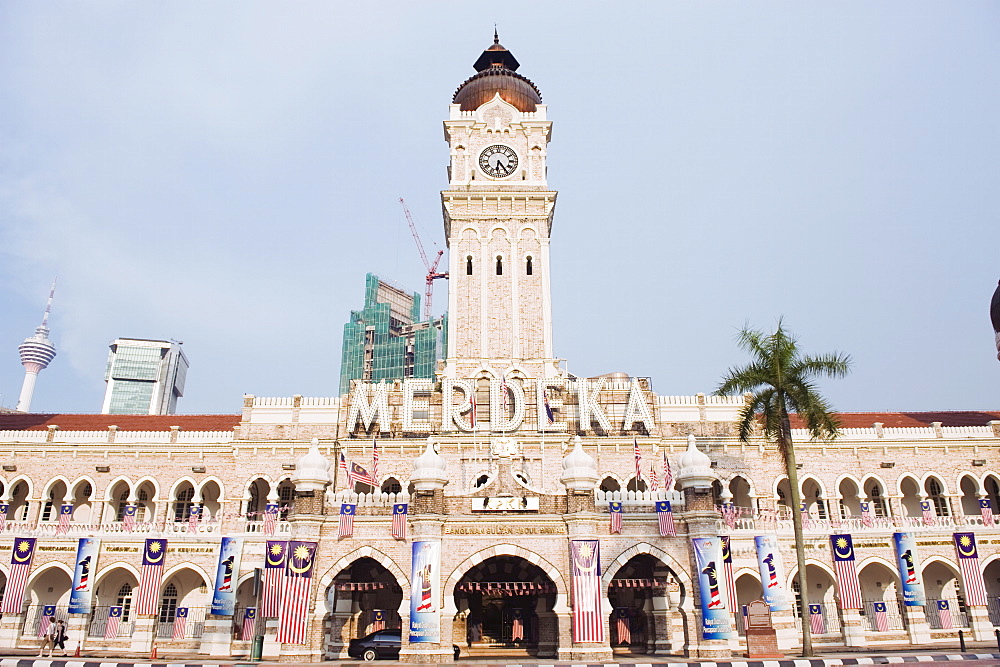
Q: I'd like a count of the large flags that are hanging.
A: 8